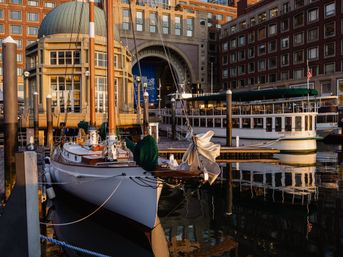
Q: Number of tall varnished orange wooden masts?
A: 2